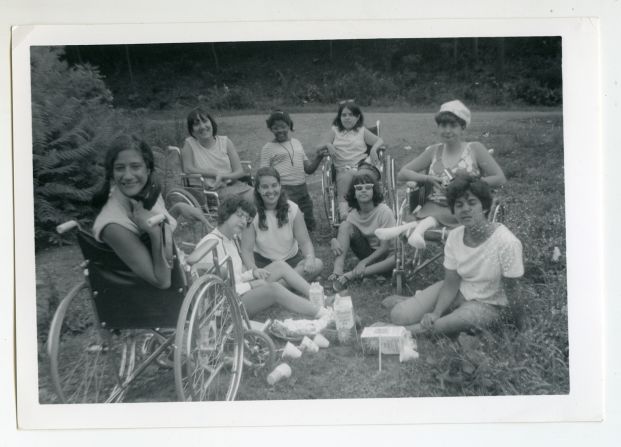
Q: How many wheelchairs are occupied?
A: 4